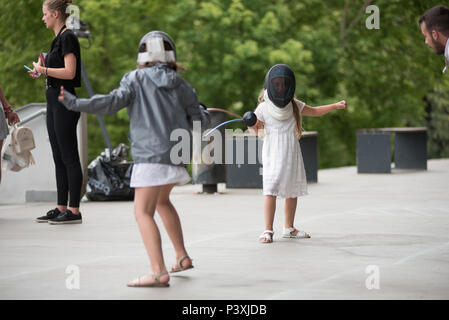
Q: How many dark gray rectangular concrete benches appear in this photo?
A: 2